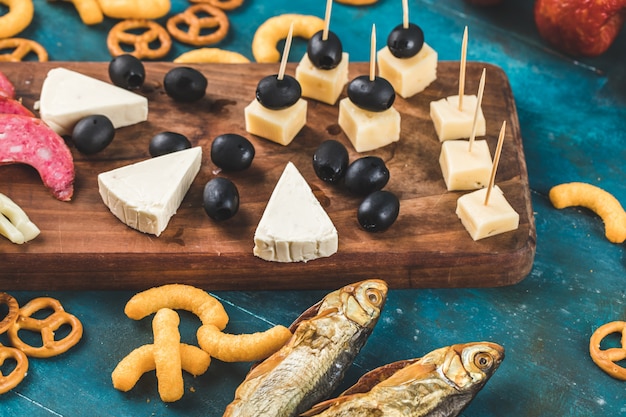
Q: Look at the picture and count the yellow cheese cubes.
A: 7